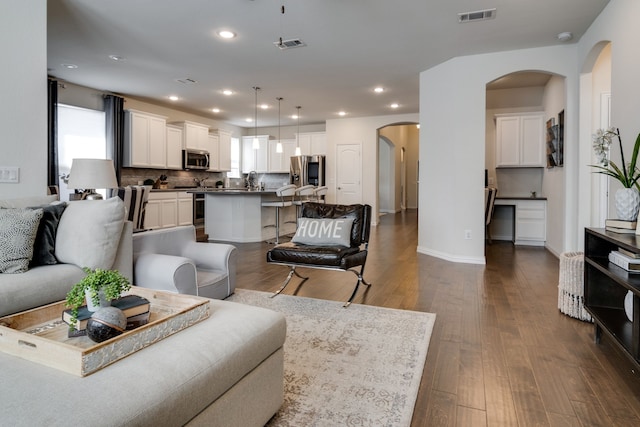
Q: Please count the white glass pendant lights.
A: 3